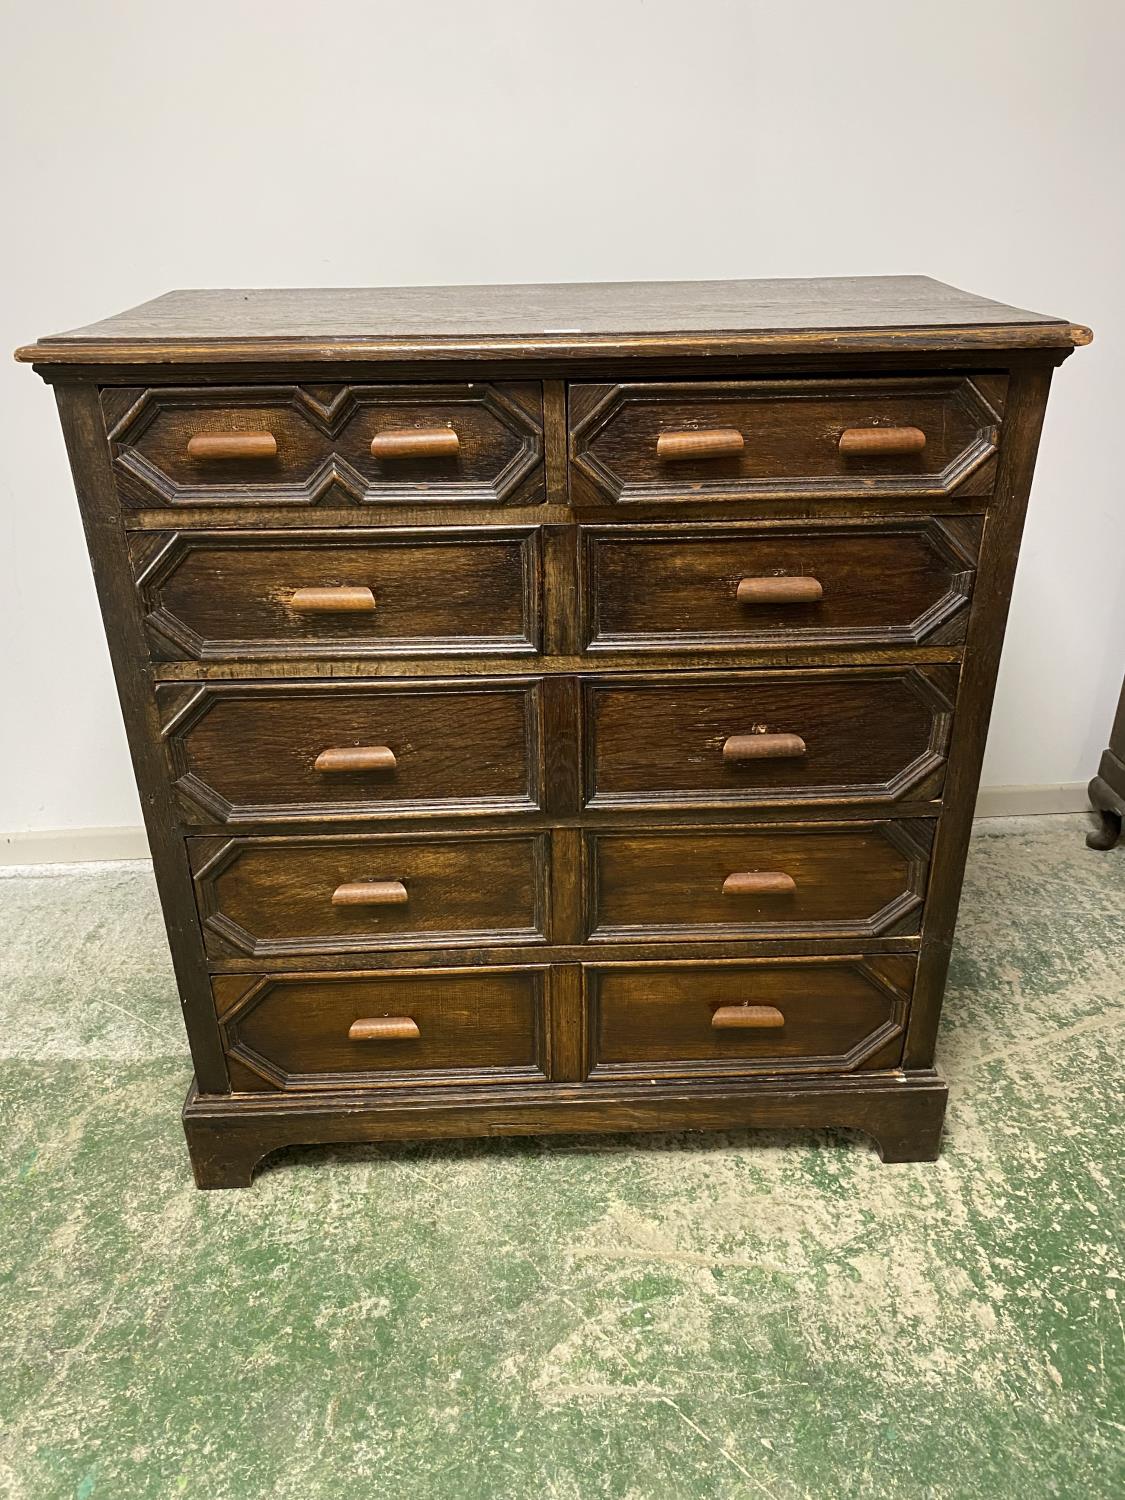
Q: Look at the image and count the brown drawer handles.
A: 12